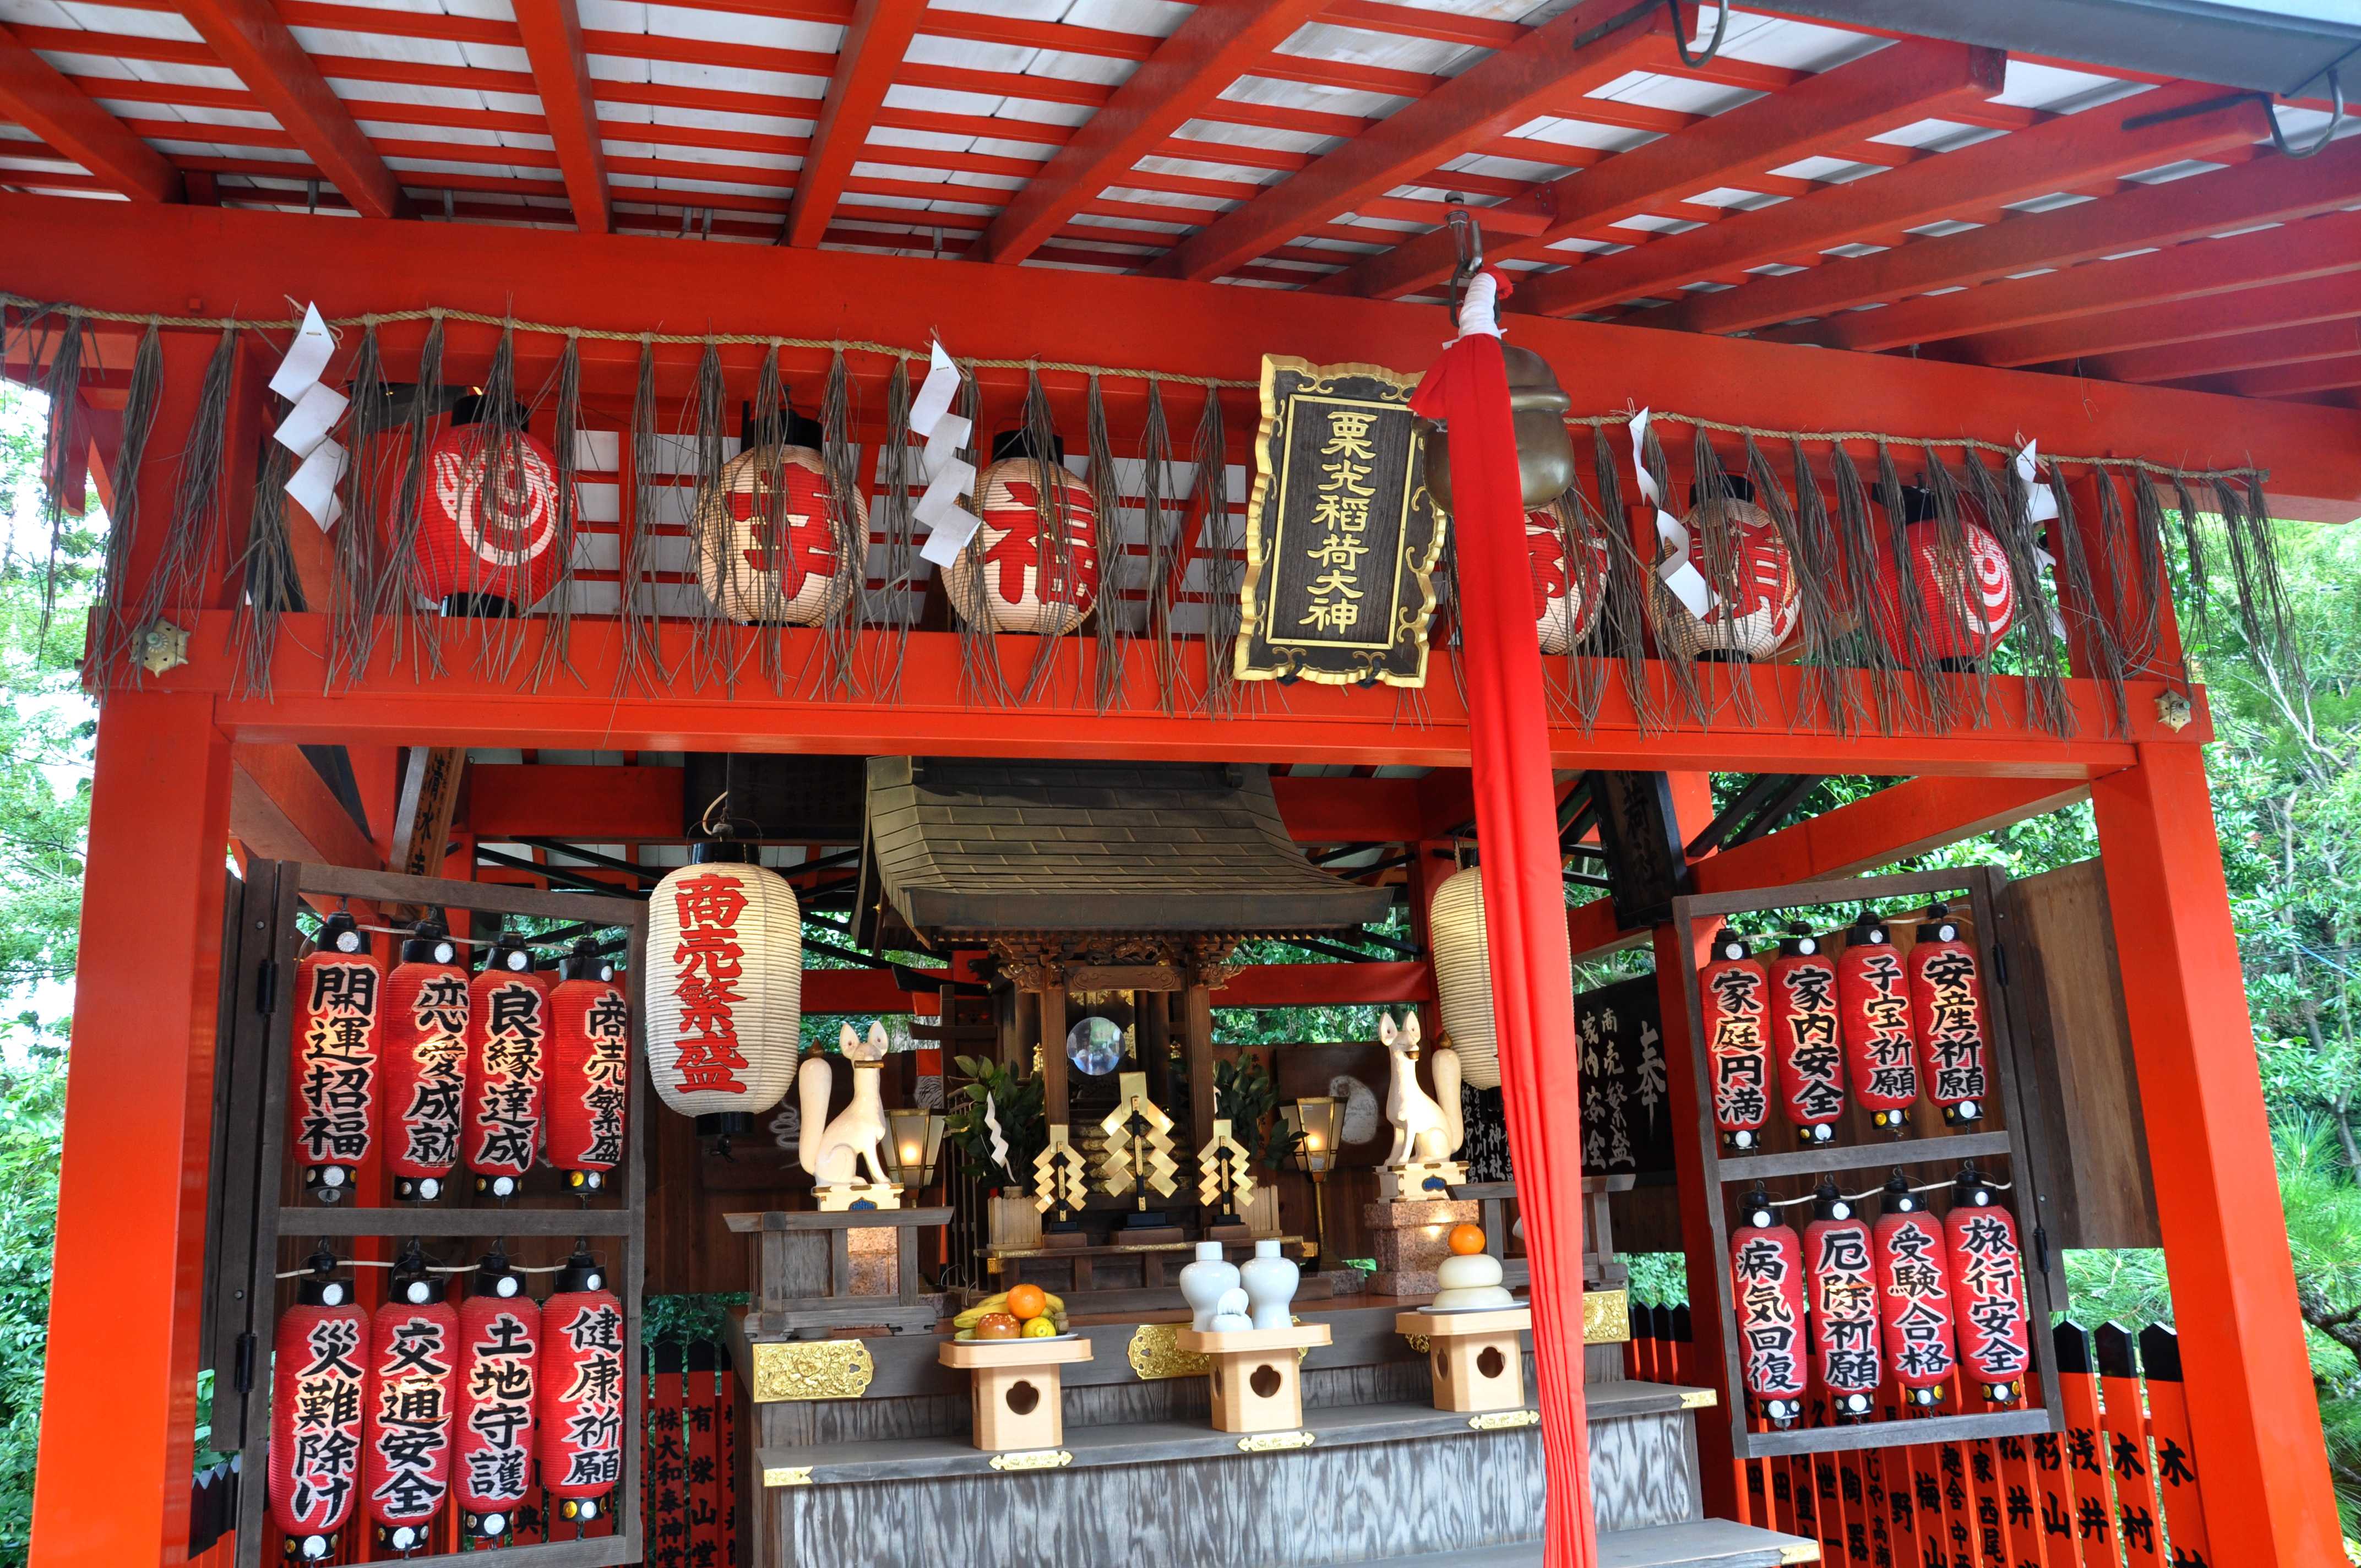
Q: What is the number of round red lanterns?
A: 2